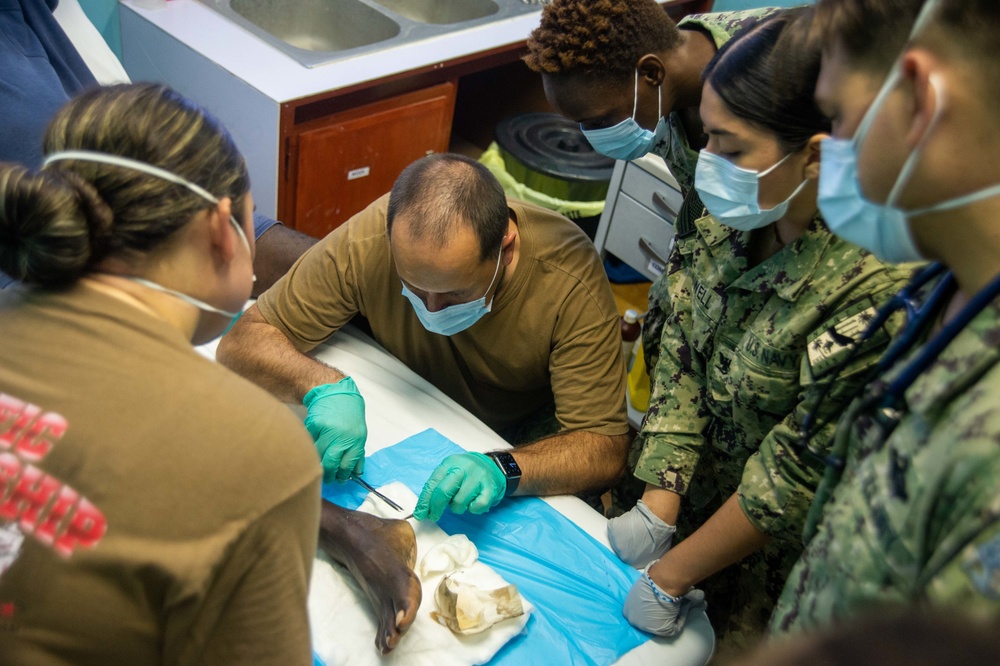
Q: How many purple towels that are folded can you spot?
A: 0